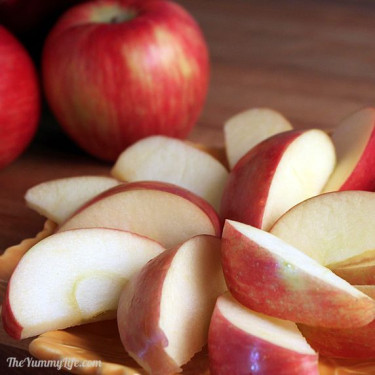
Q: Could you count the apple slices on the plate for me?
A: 12